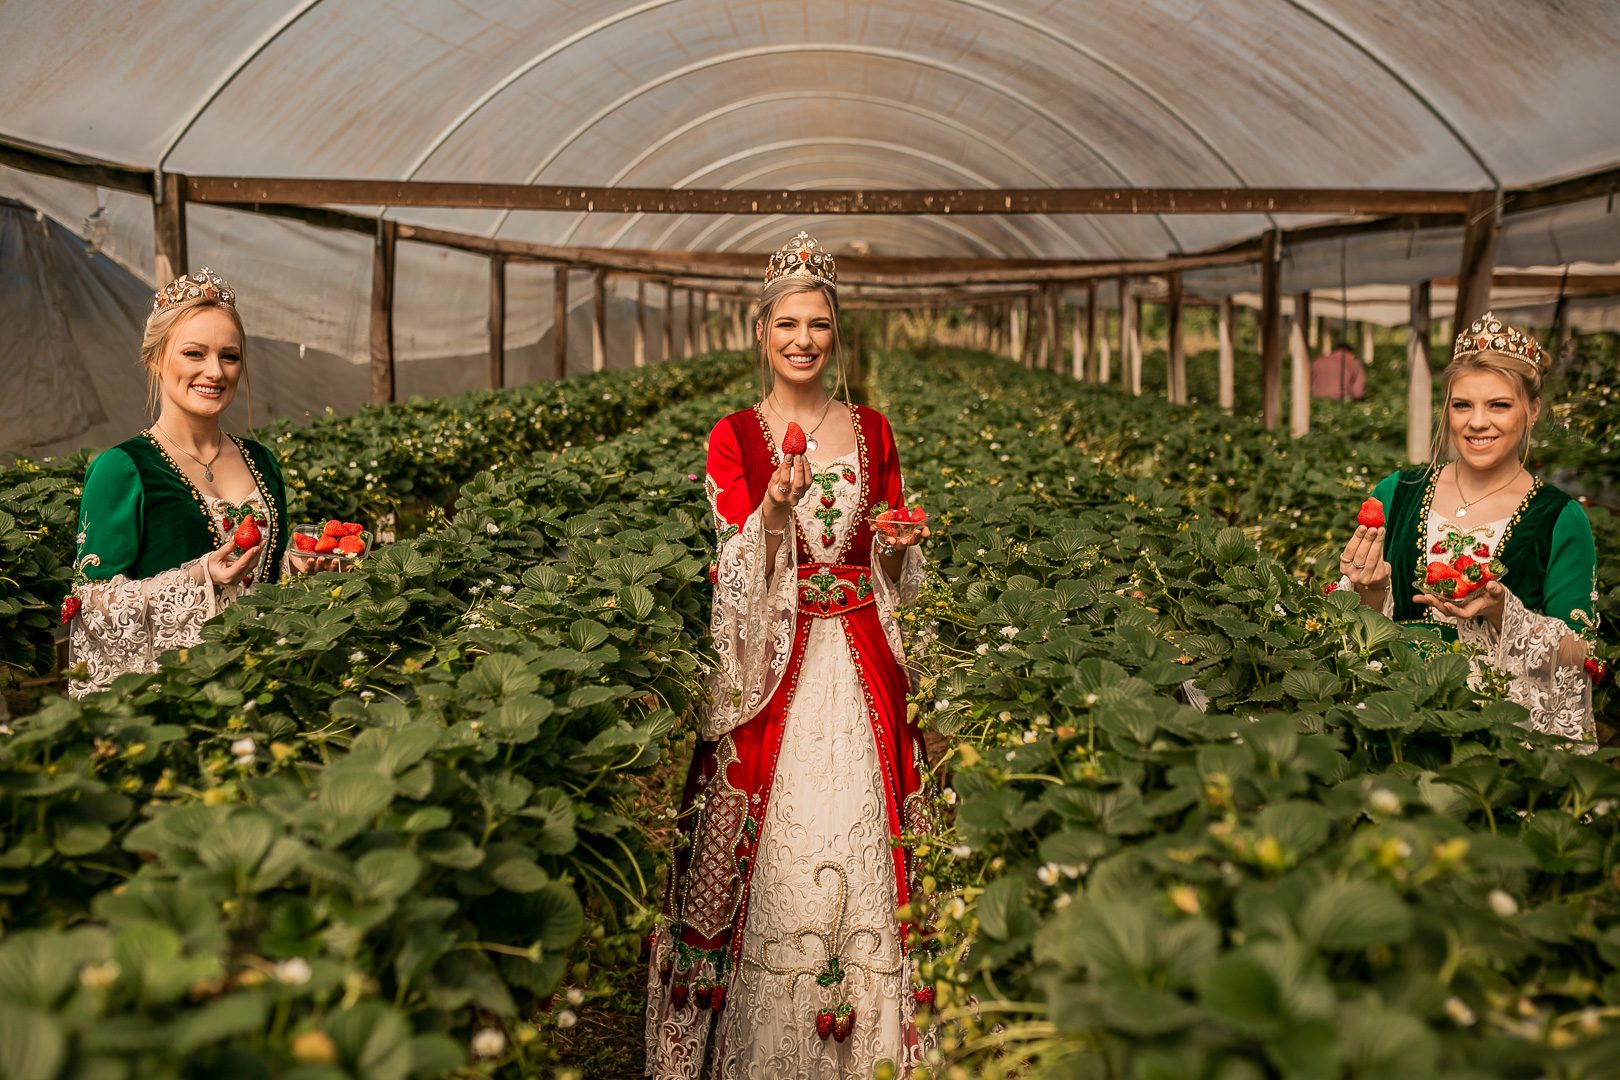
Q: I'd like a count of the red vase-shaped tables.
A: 0